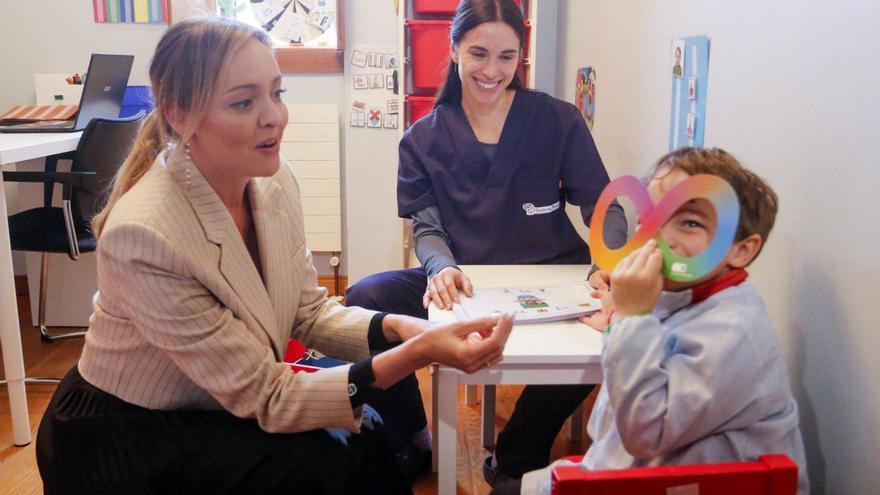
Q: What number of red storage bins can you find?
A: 3